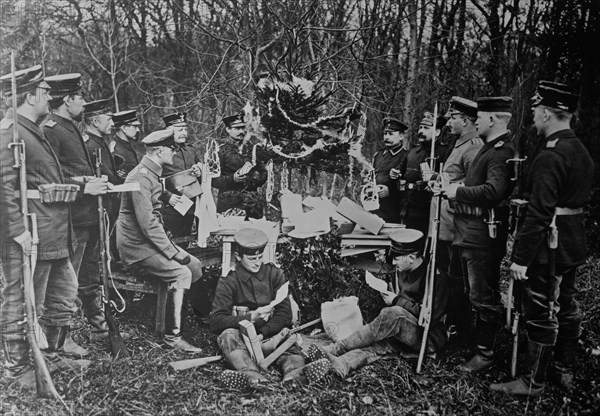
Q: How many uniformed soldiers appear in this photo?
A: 14